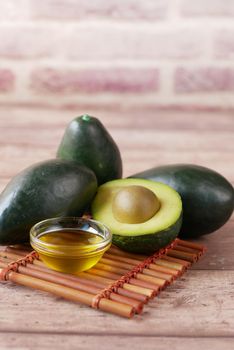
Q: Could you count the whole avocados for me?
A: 3